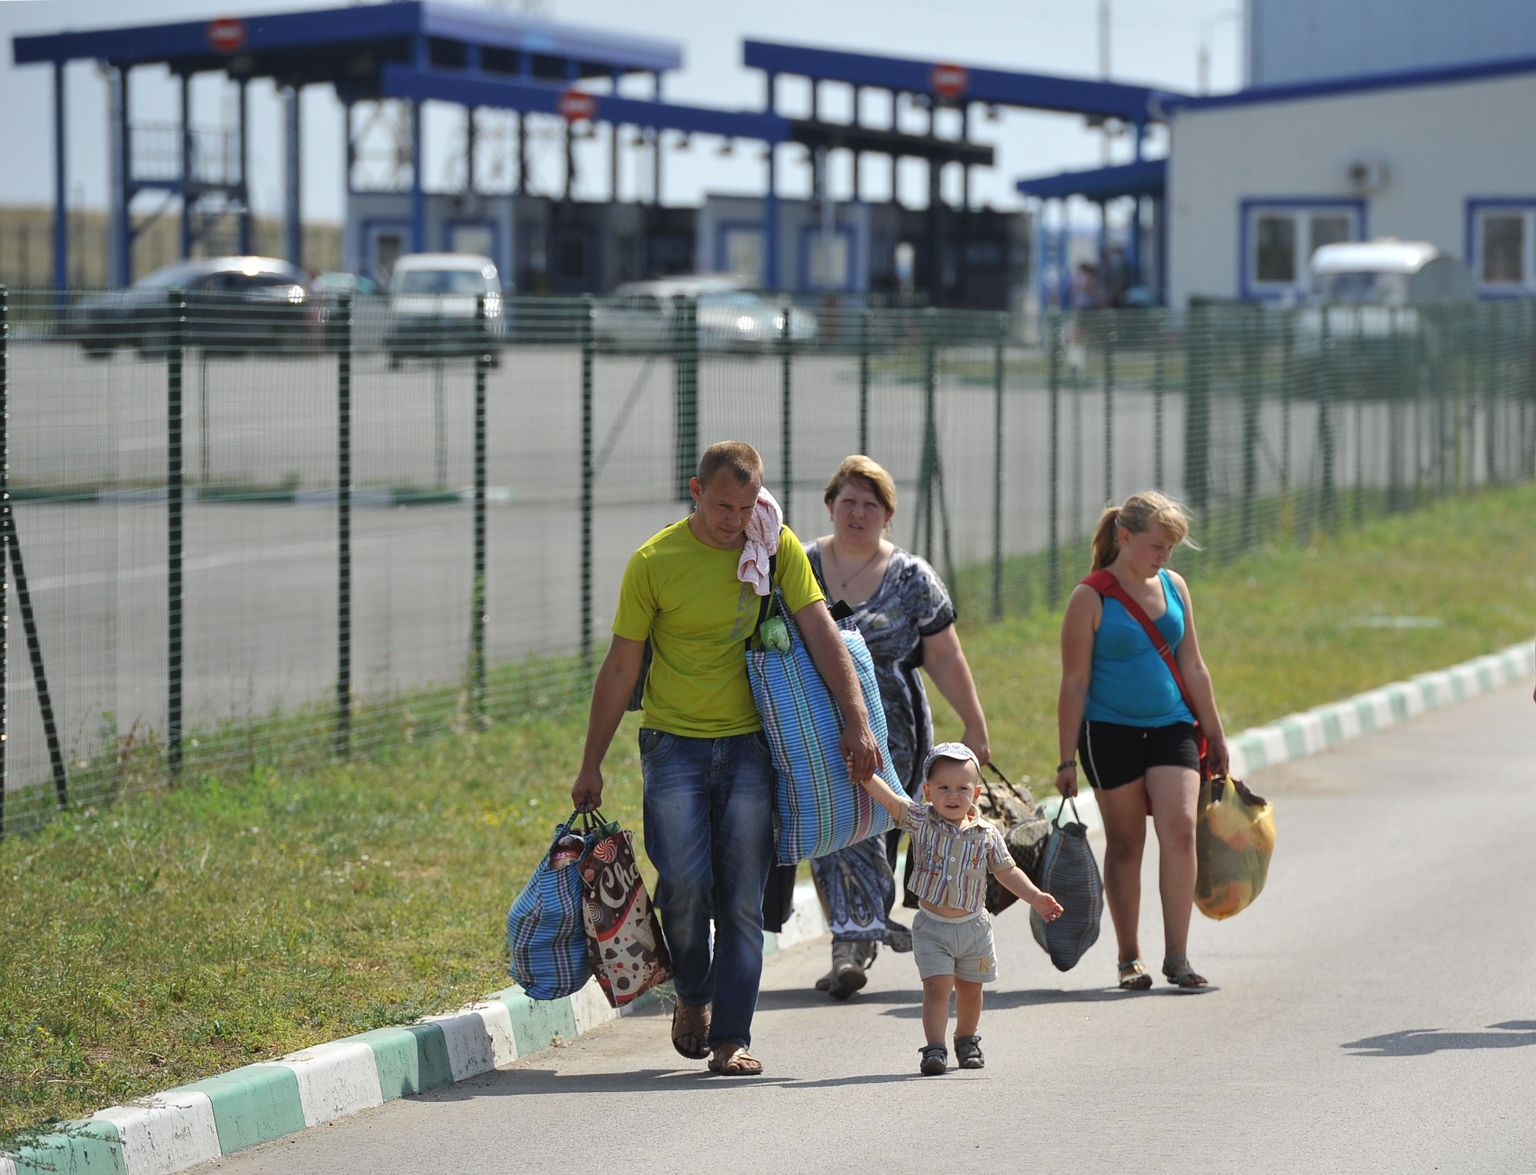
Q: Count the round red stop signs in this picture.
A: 3